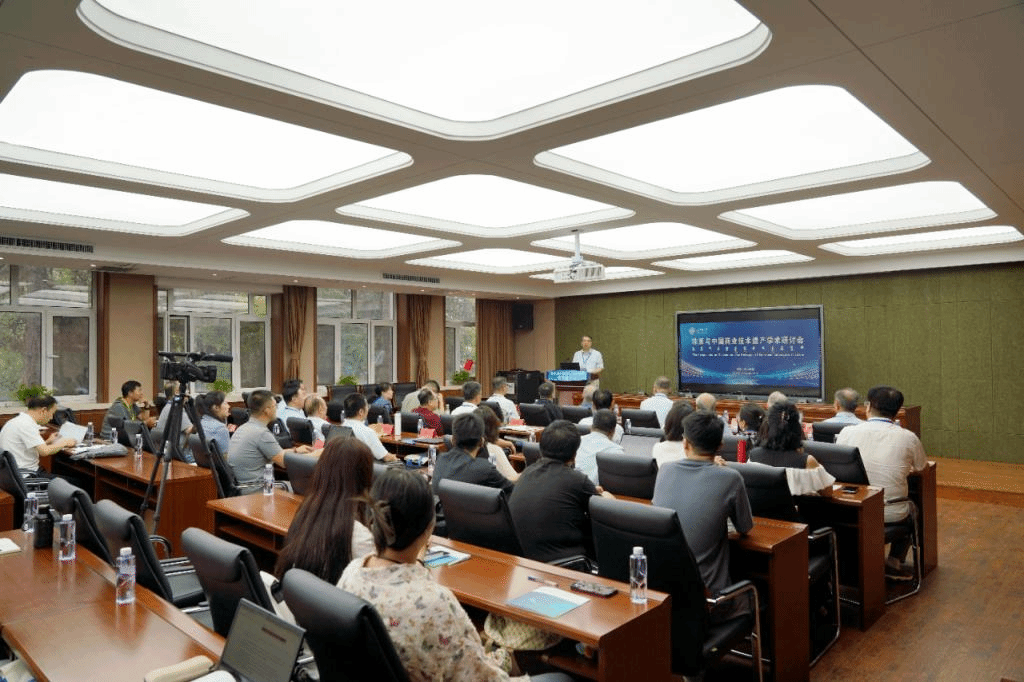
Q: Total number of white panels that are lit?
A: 12